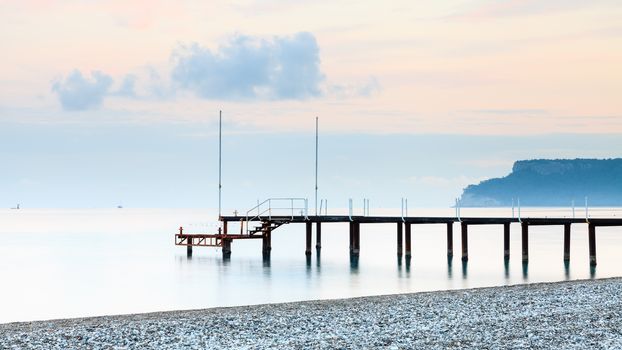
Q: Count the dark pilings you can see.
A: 14